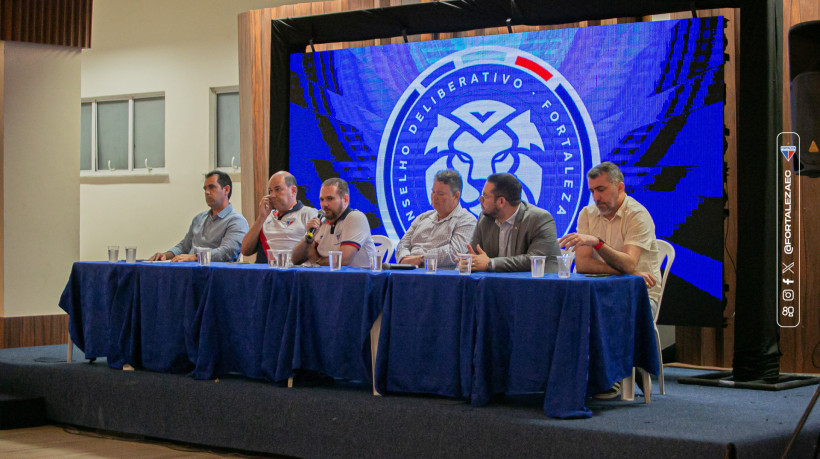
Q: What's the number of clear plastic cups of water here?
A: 11